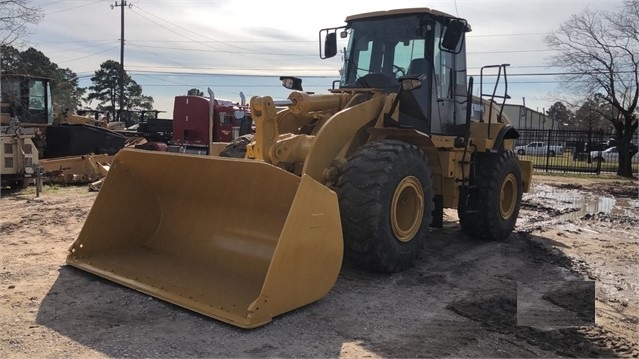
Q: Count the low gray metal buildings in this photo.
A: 1